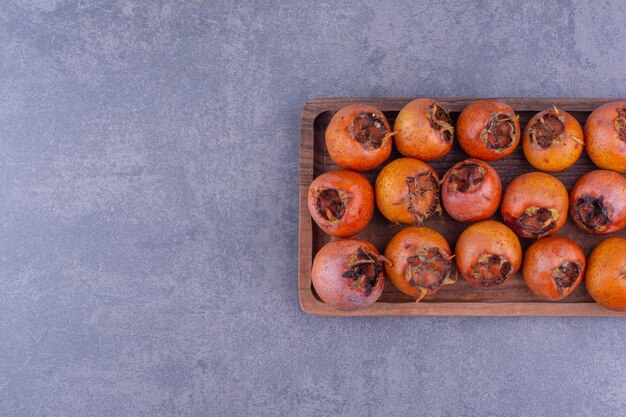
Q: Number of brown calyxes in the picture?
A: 14